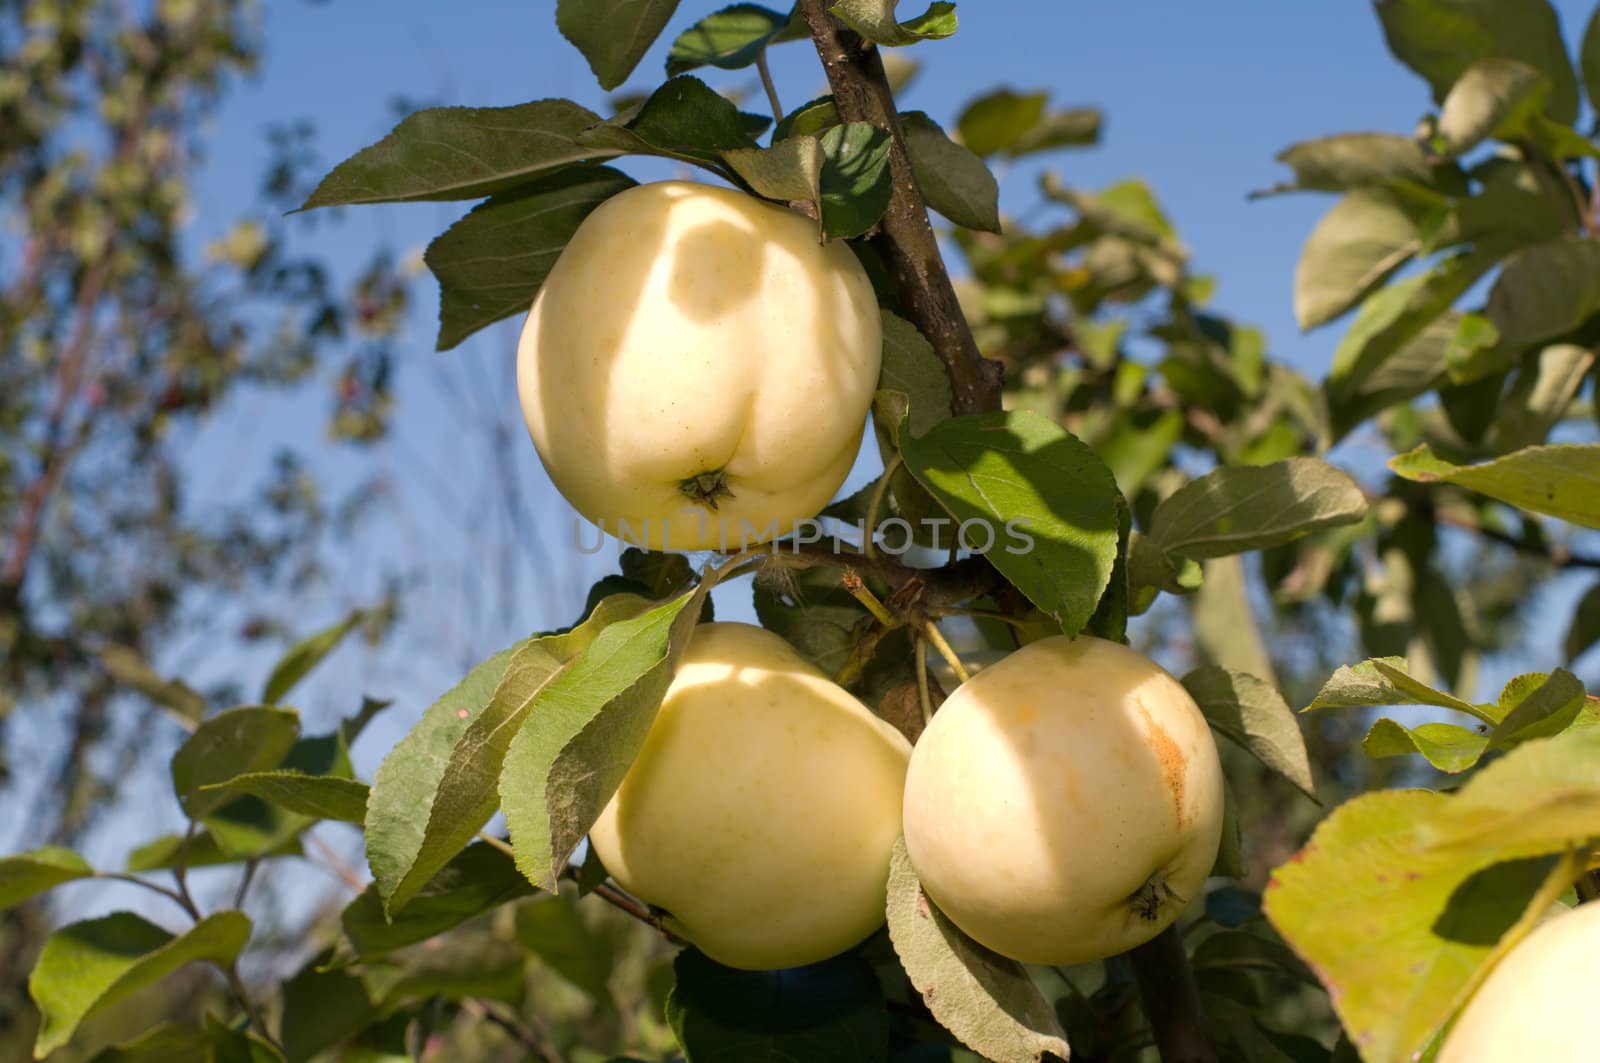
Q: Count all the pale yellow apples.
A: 4